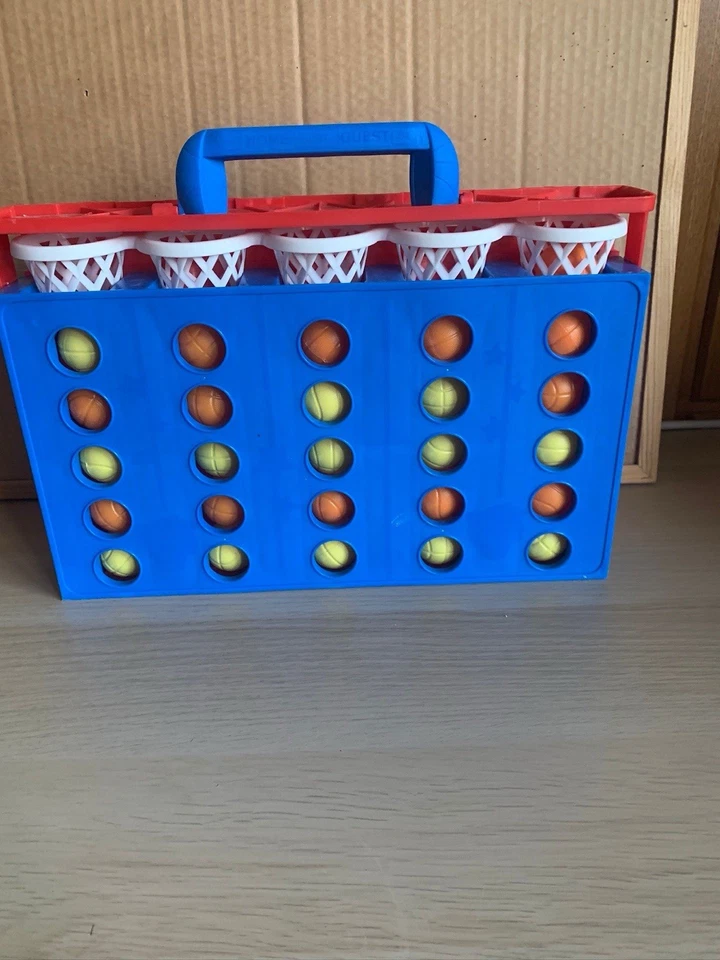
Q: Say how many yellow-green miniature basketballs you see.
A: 13